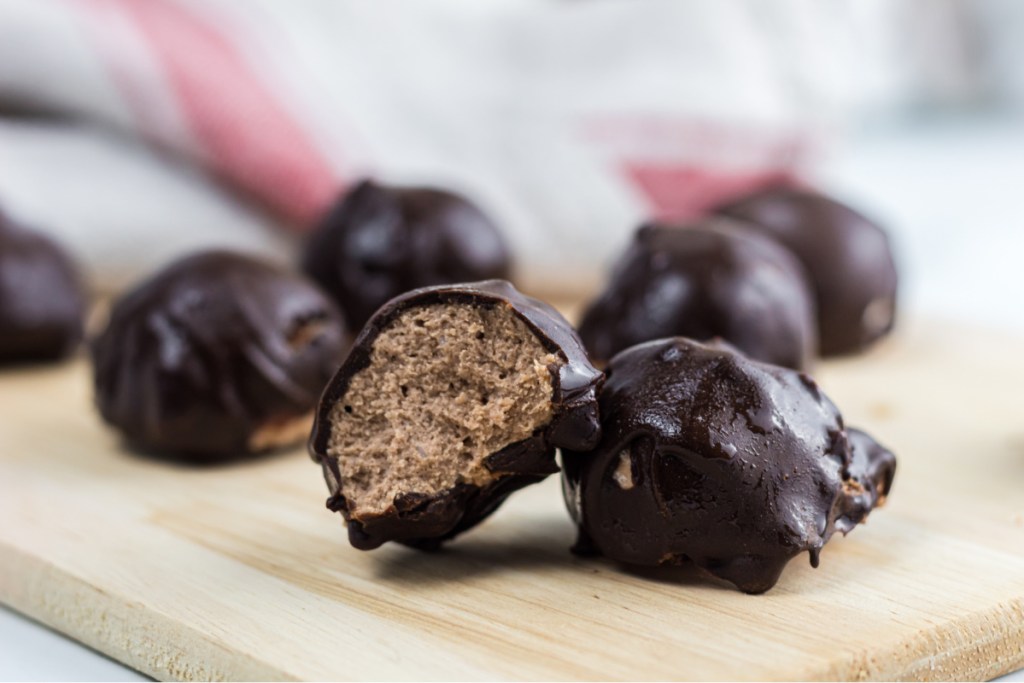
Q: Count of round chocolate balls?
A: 7